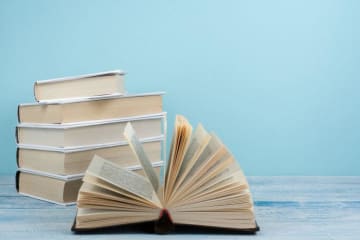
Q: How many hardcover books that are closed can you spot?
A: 5